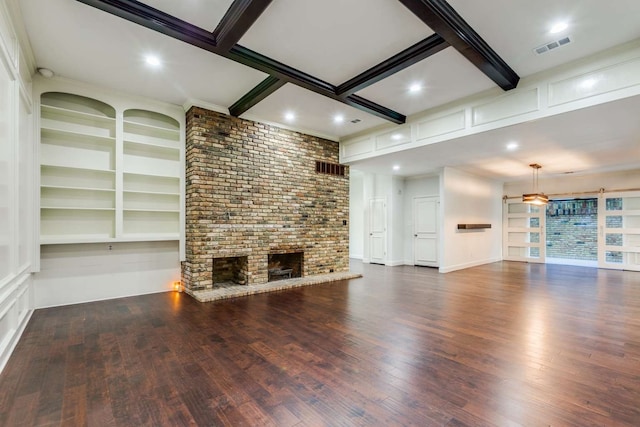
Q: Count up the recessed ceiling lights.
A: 7